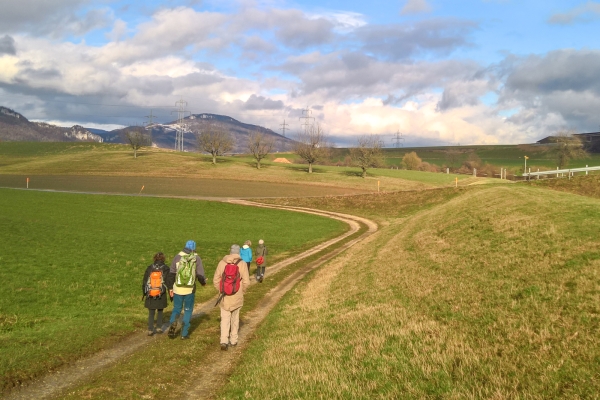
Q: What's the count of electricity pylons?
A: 5